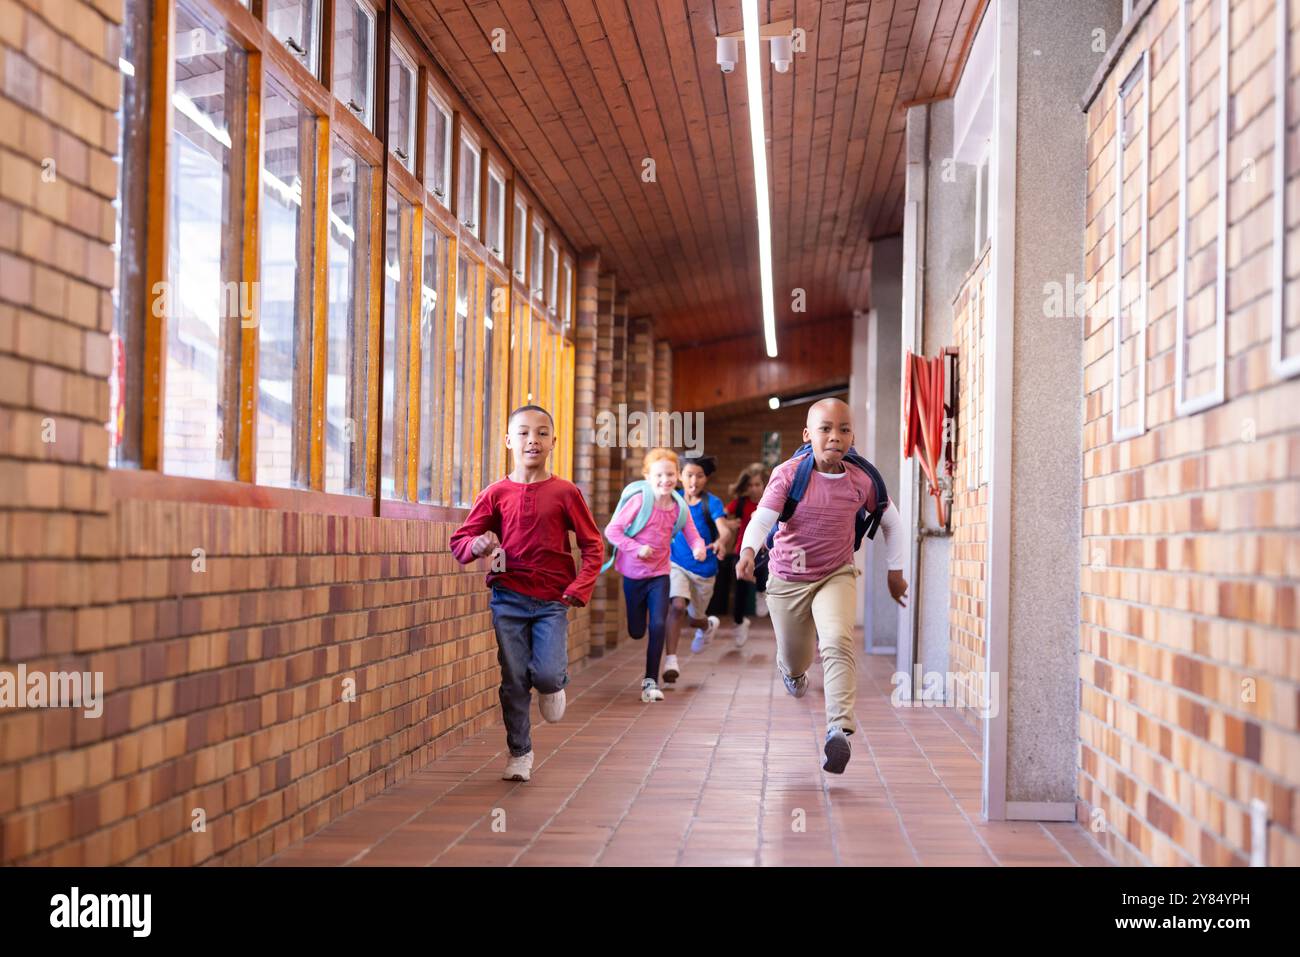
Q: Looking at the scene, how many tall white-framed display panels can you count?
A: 3